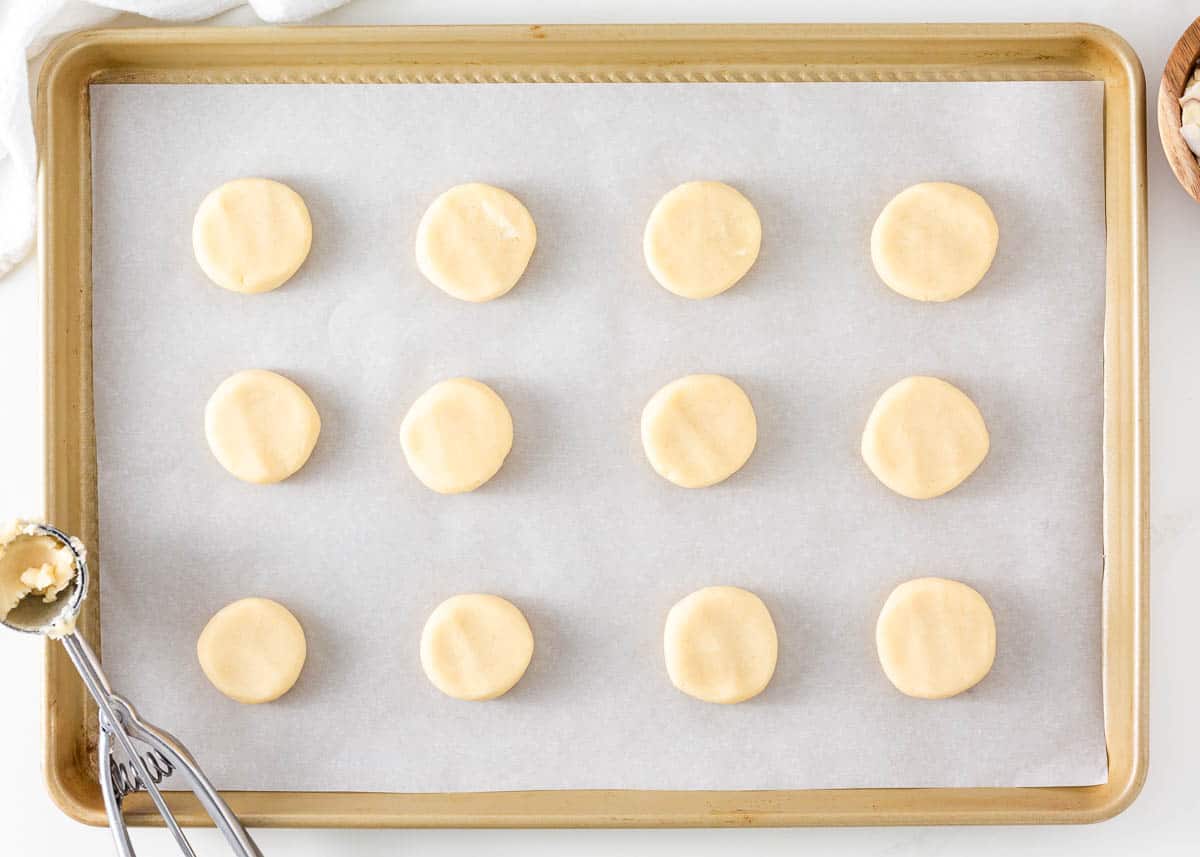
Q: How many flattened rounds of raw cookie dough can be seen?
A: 12